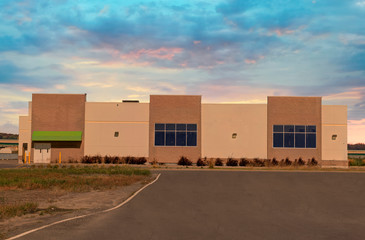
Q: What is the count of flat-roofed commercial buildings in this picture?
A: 1